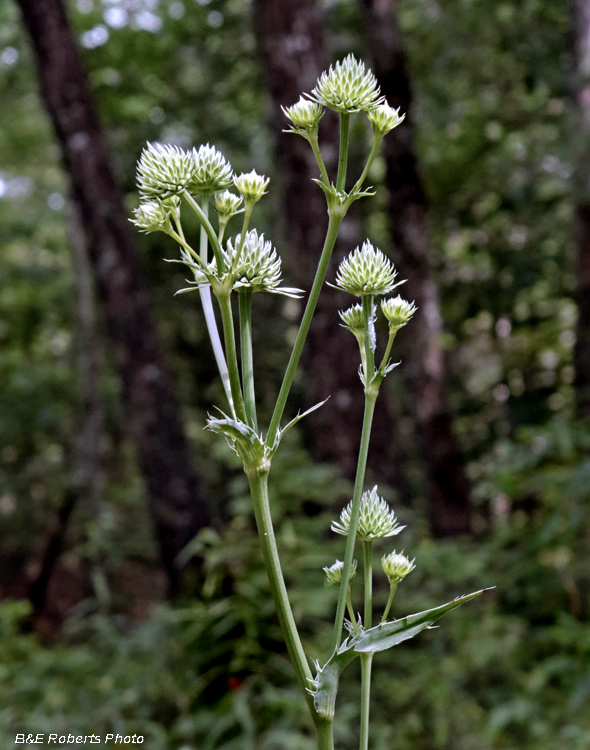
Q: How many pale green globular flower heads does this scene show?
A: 15